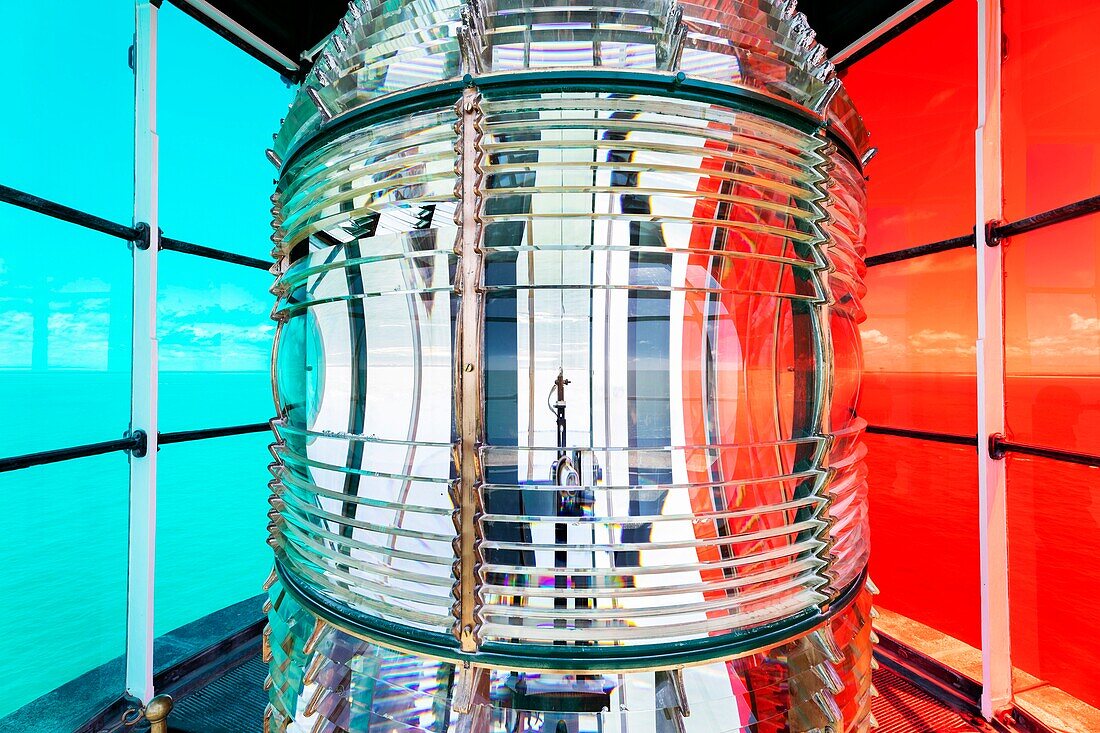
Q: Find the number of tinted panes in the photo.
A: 12